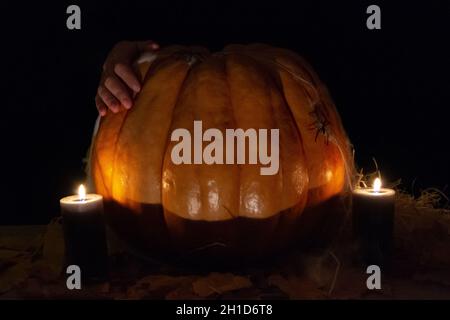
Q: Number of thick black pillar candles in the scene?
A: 2